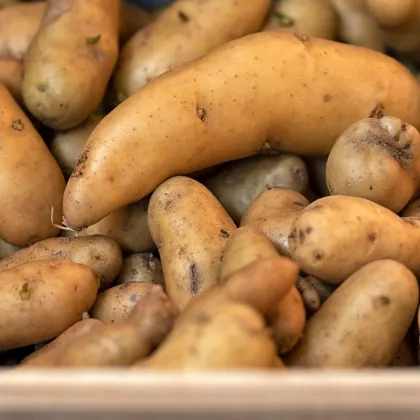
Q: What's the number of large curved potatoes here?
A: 1